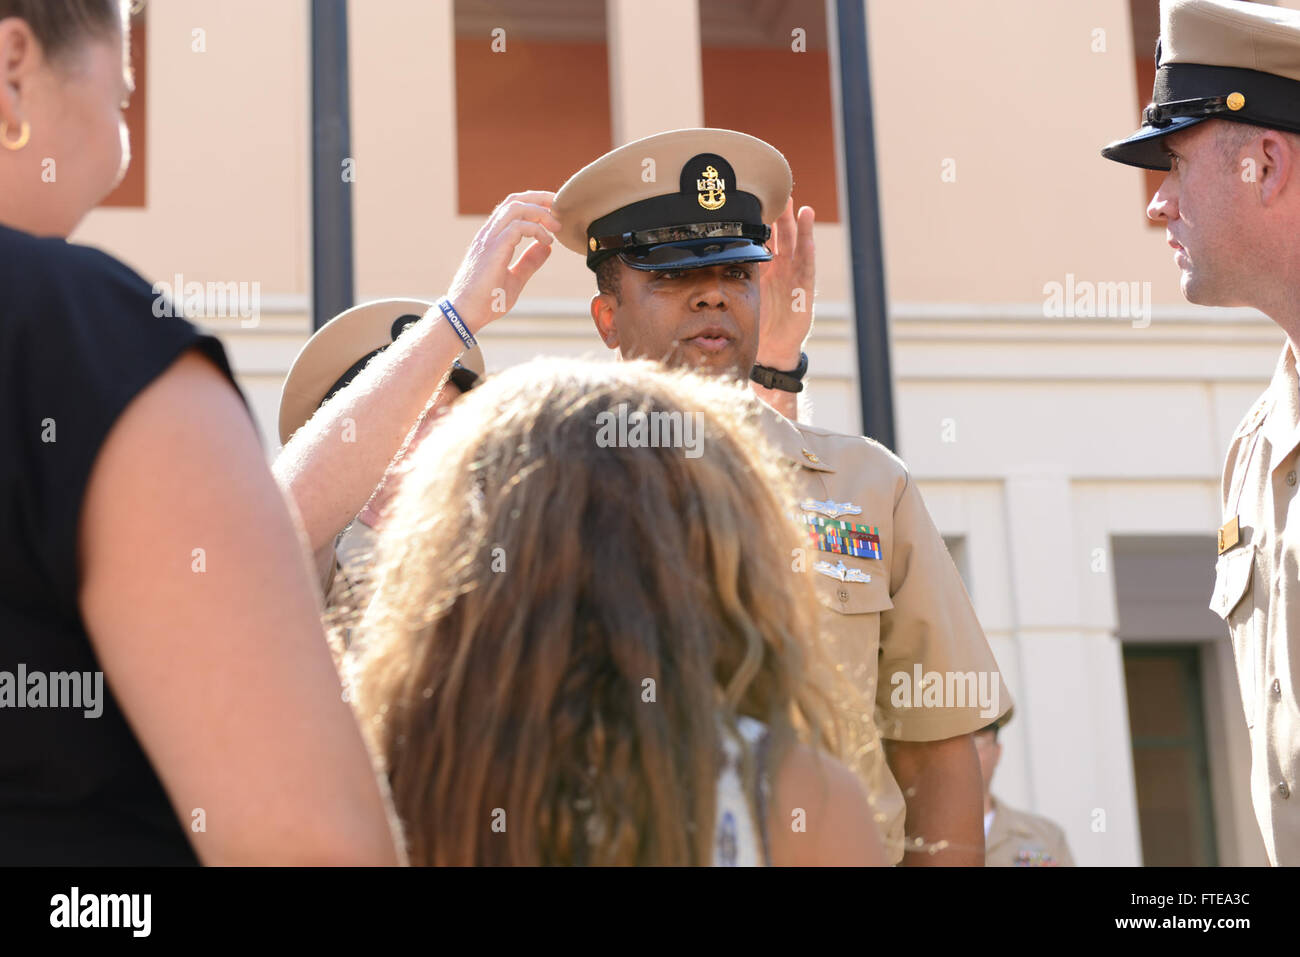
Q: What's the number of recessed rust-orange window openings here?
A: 4